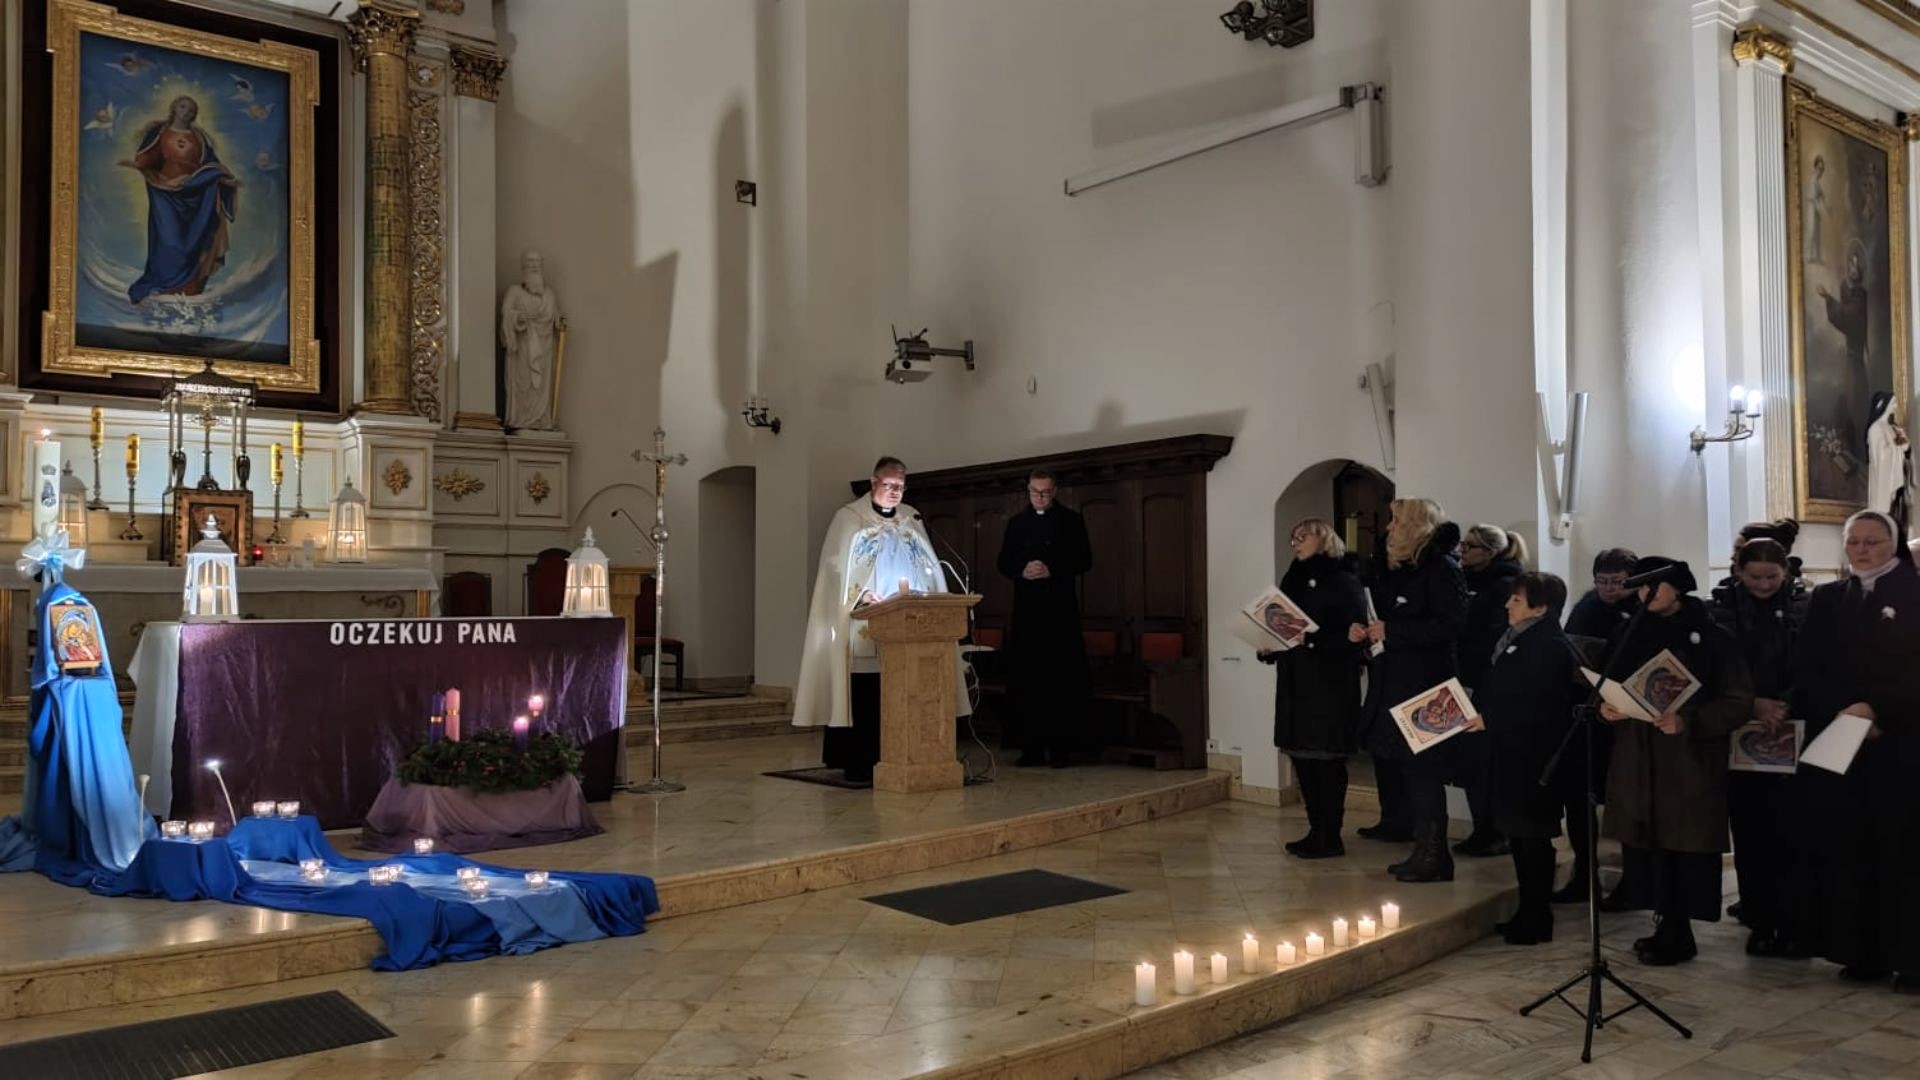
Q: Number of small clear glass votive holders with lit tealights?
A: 12